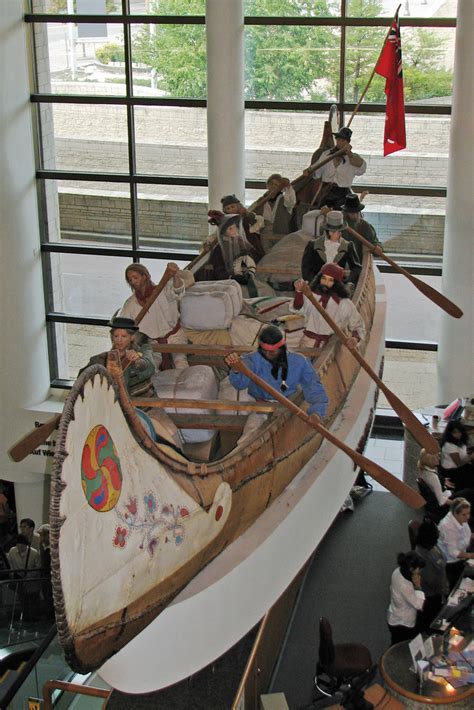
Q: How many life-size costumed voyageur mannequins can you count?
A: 10